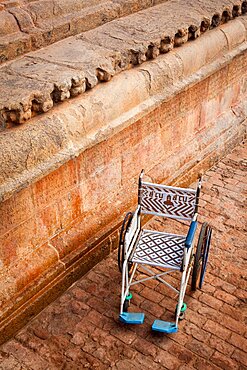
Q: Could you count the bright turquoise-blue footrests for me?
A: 2